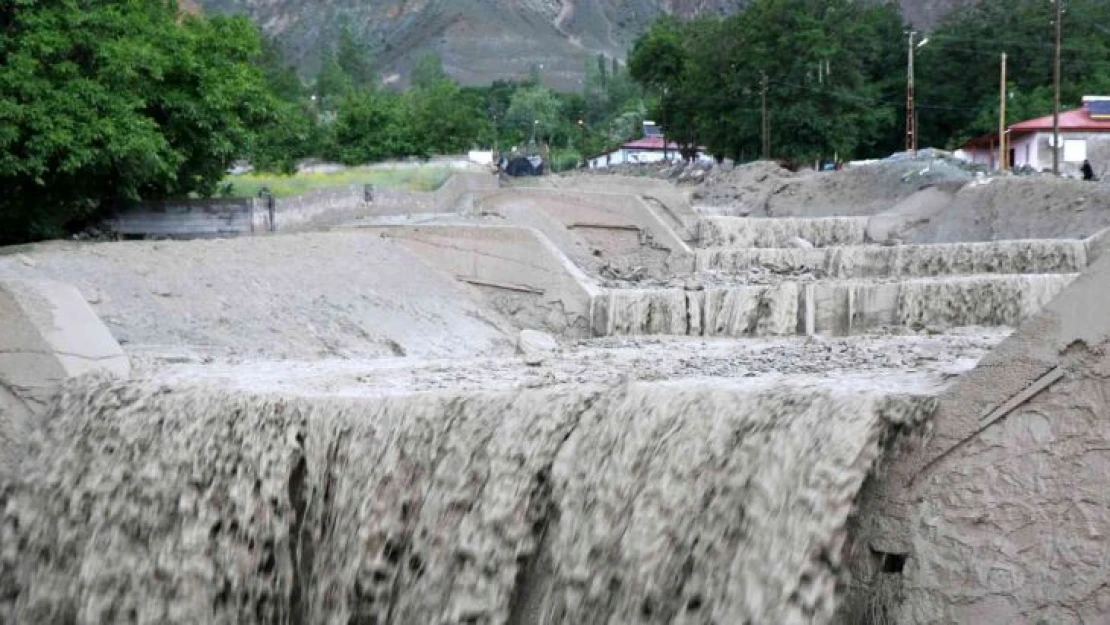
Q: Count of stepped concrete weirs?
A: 4